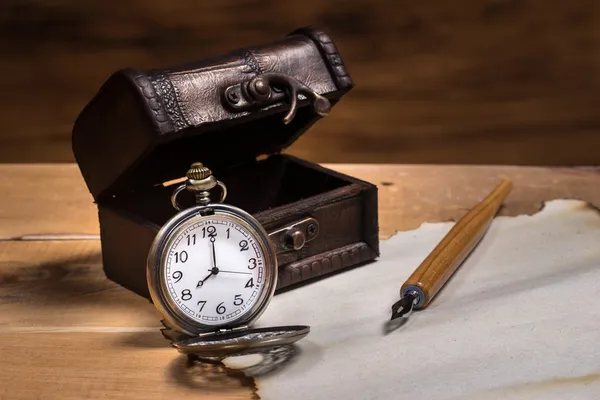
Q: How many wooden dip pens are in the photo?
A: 1